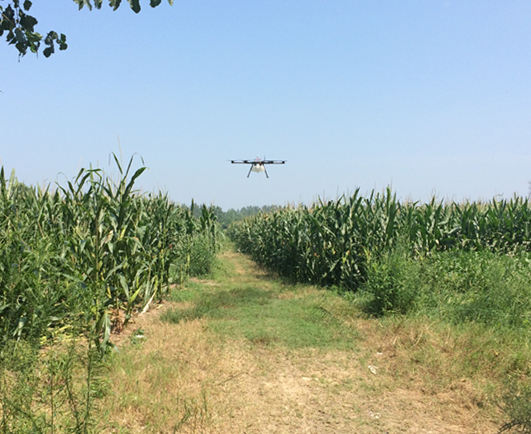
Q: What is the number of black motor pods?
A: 4